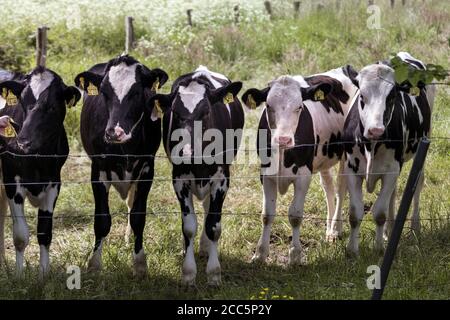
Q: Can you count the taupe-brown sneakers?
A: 0